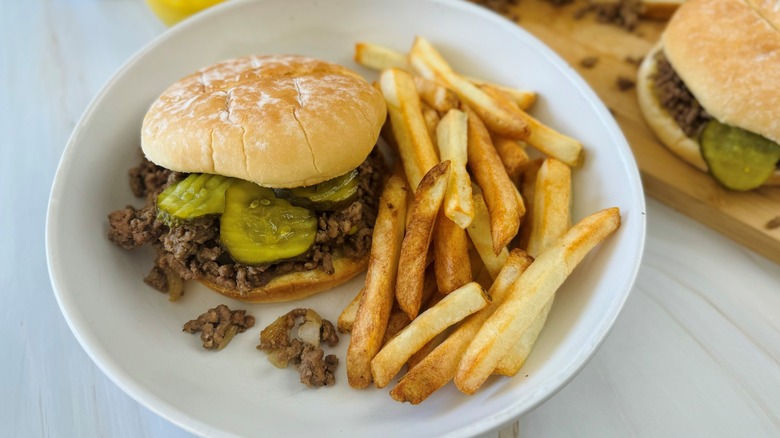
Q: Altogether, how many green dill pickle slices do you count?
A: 4